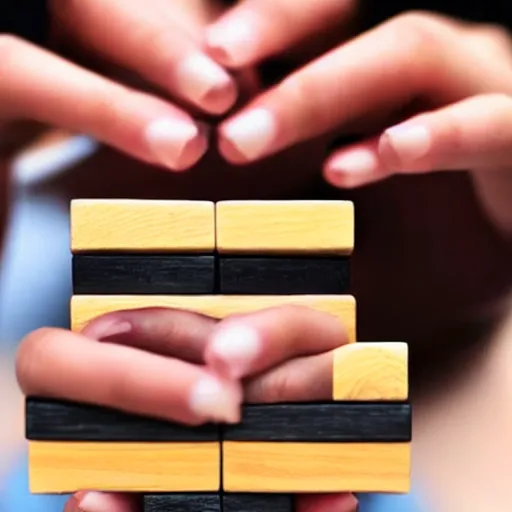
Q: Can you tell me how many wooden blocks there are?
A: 12